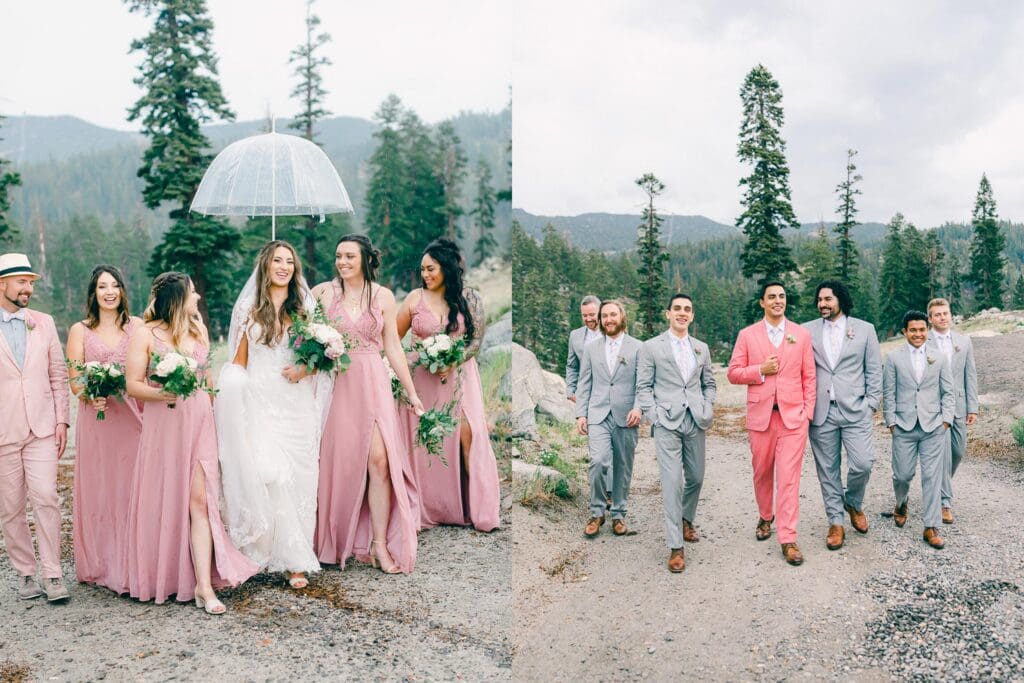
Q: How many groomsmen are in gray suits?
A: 6